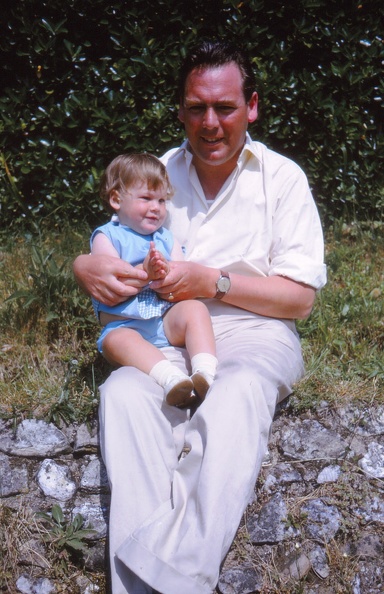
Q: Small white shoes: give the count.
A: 2